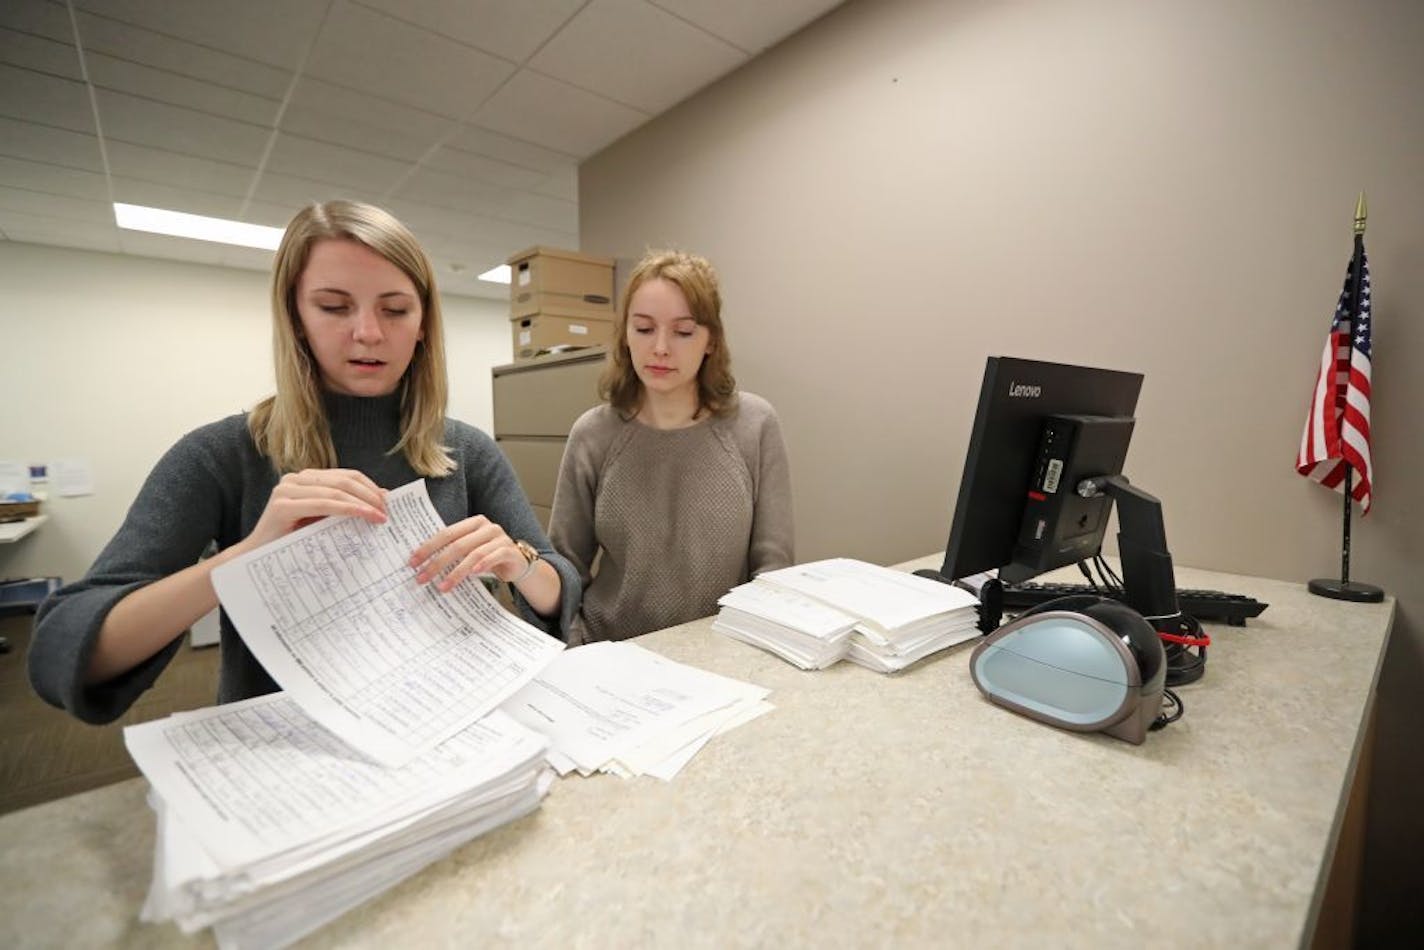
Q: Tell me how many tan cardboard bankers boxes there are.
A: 2